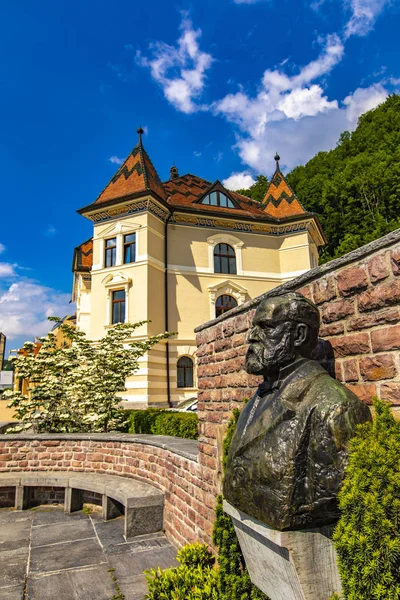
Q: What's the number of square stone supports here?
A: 4